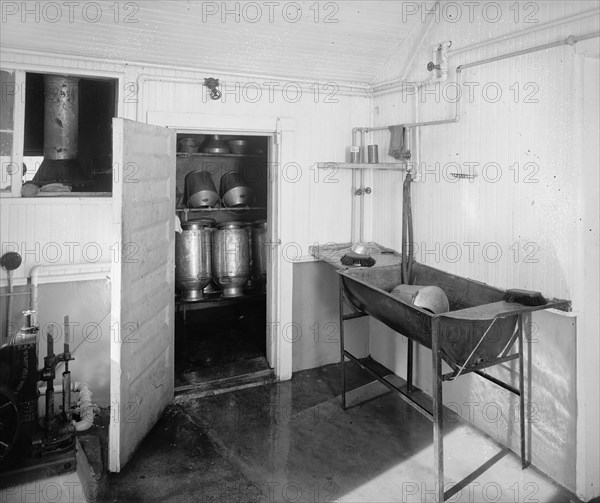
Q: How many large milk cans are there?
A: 3